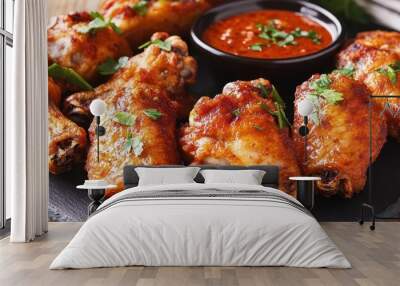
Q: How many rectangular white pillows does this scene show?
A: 2